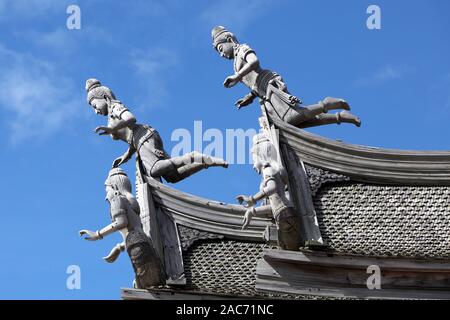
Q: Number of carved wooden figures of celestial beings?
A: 4